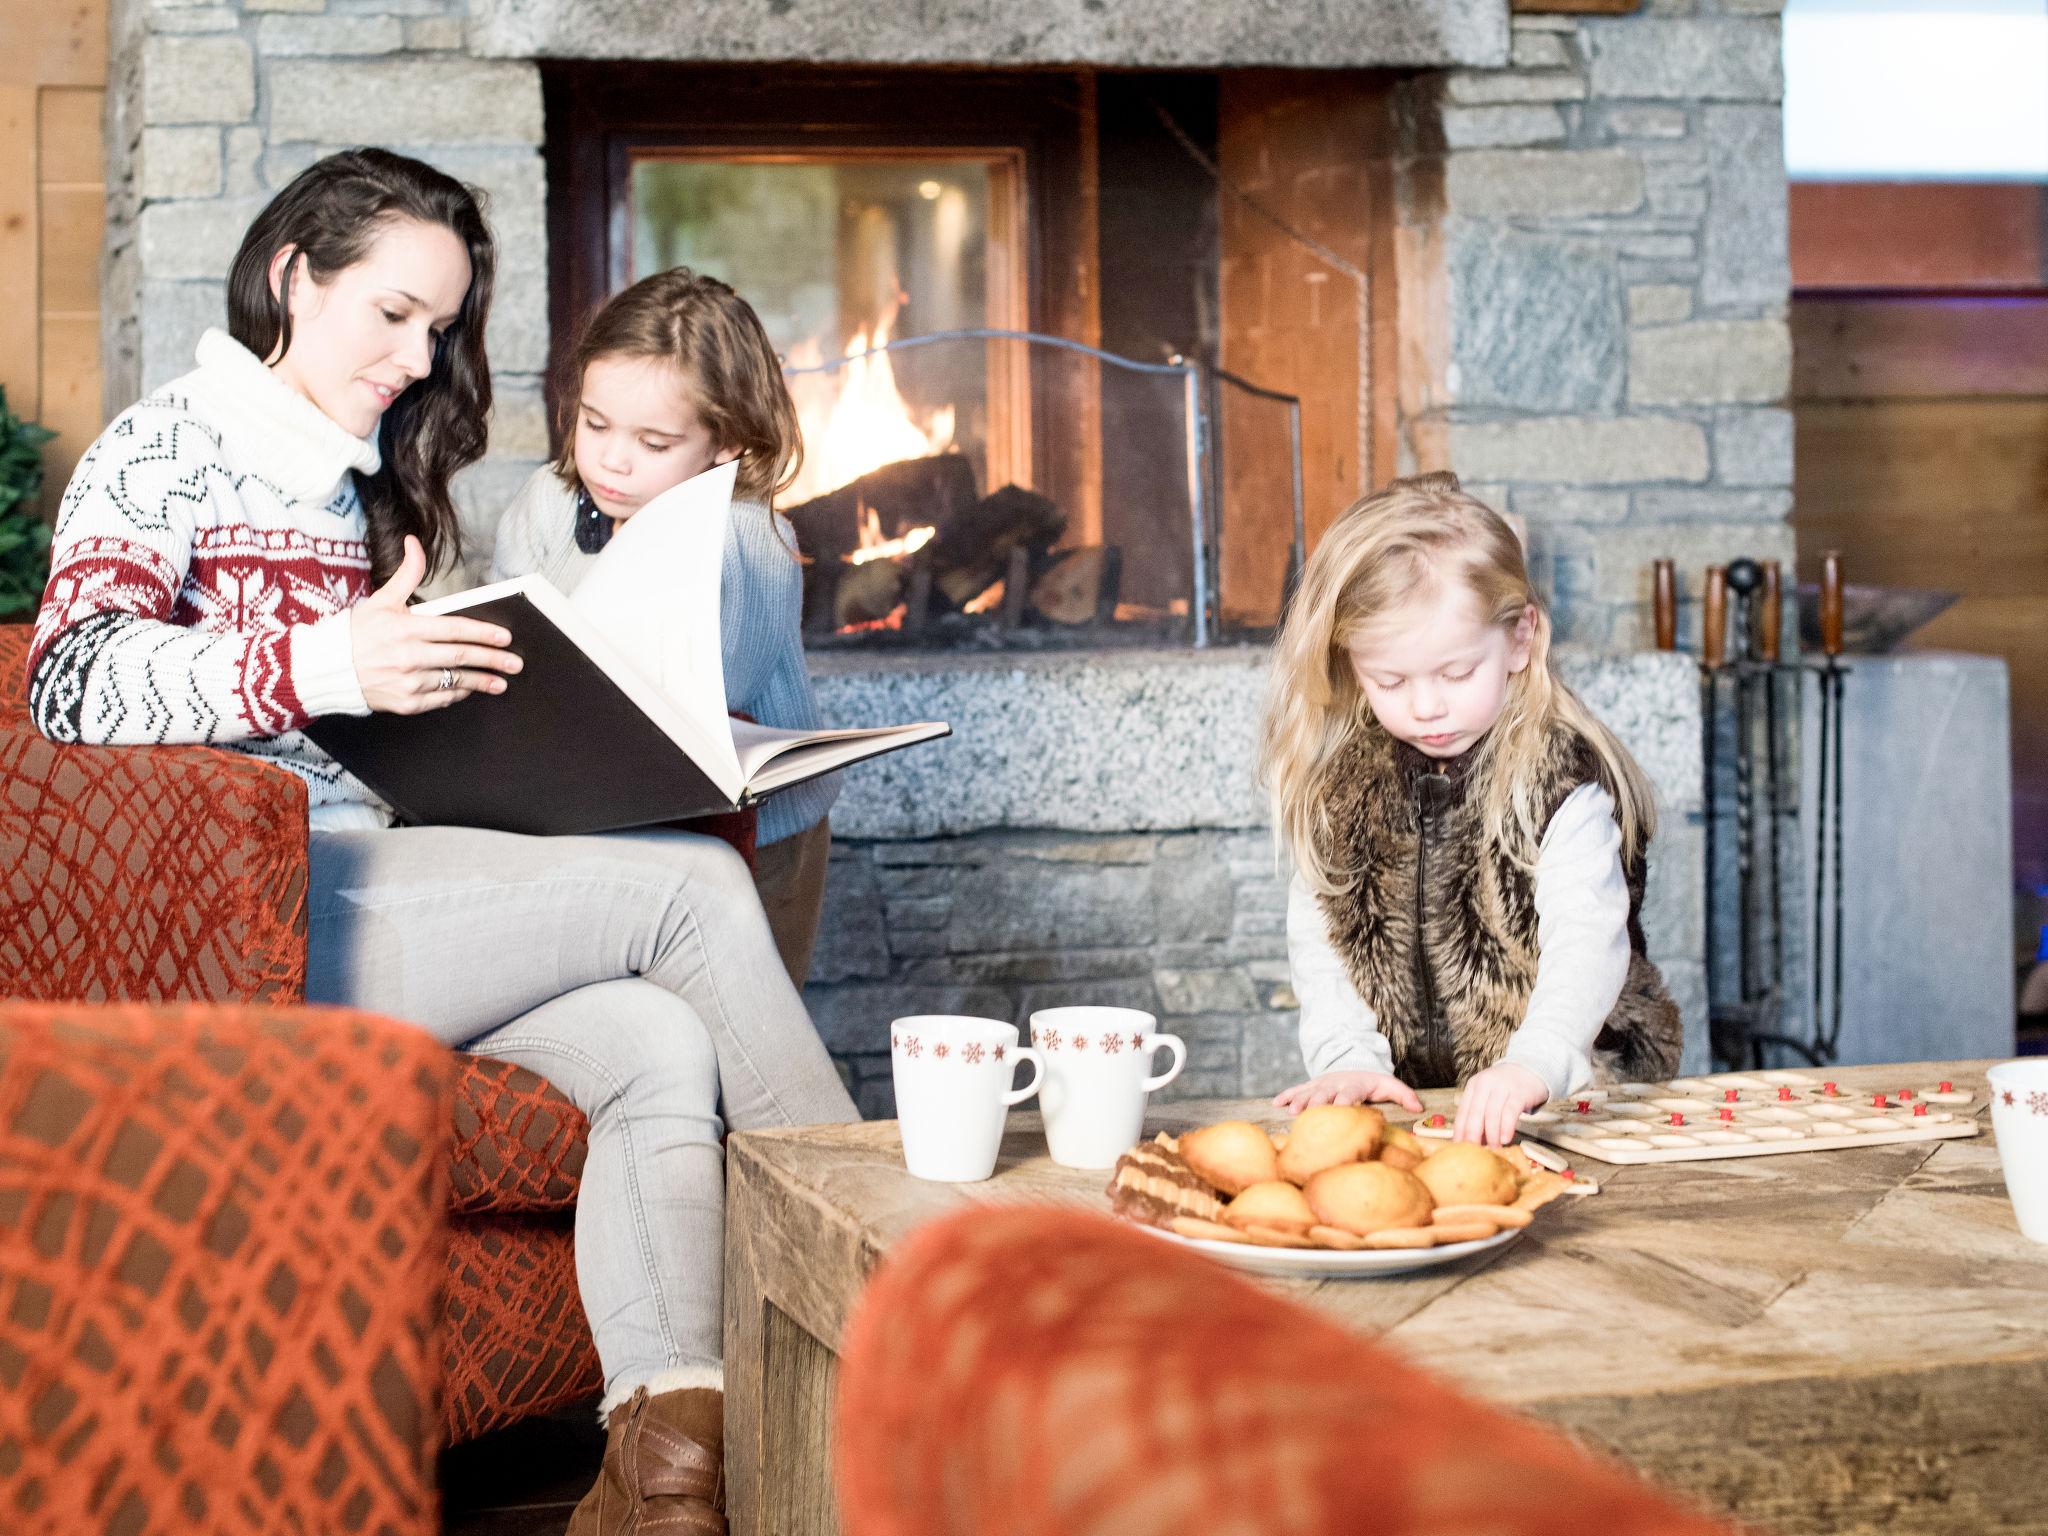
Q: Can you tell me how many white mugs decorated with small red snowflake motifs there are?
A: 3